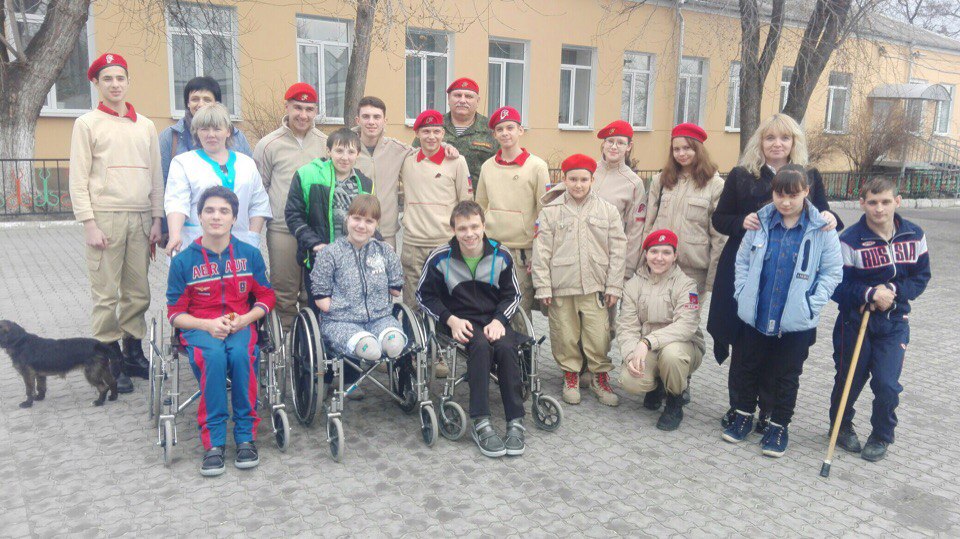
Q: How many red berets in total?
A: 9